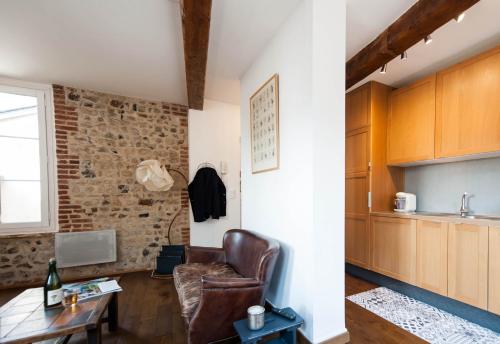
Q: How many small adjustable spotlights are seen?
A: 4